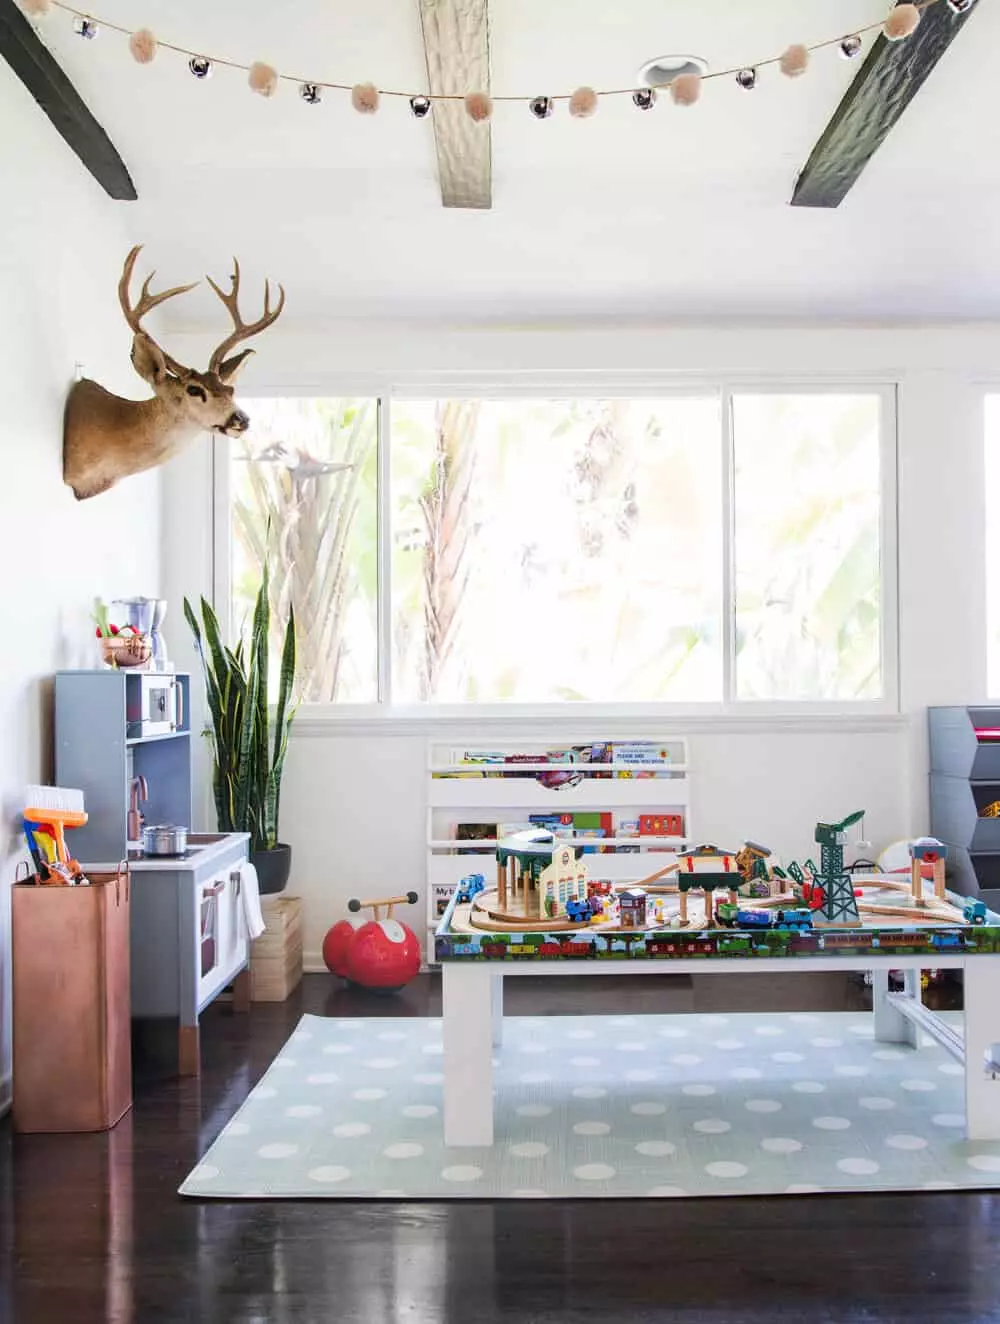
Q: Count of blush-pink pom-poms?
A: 9